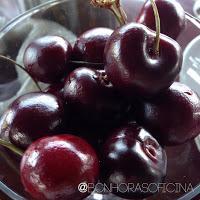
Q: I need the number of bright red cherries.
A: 1